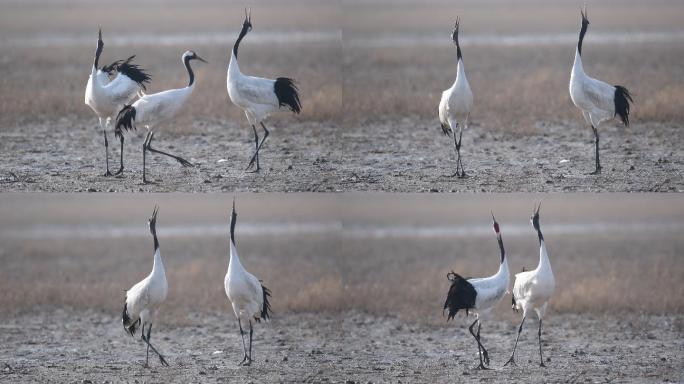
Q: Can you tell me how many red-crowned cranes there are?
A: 9